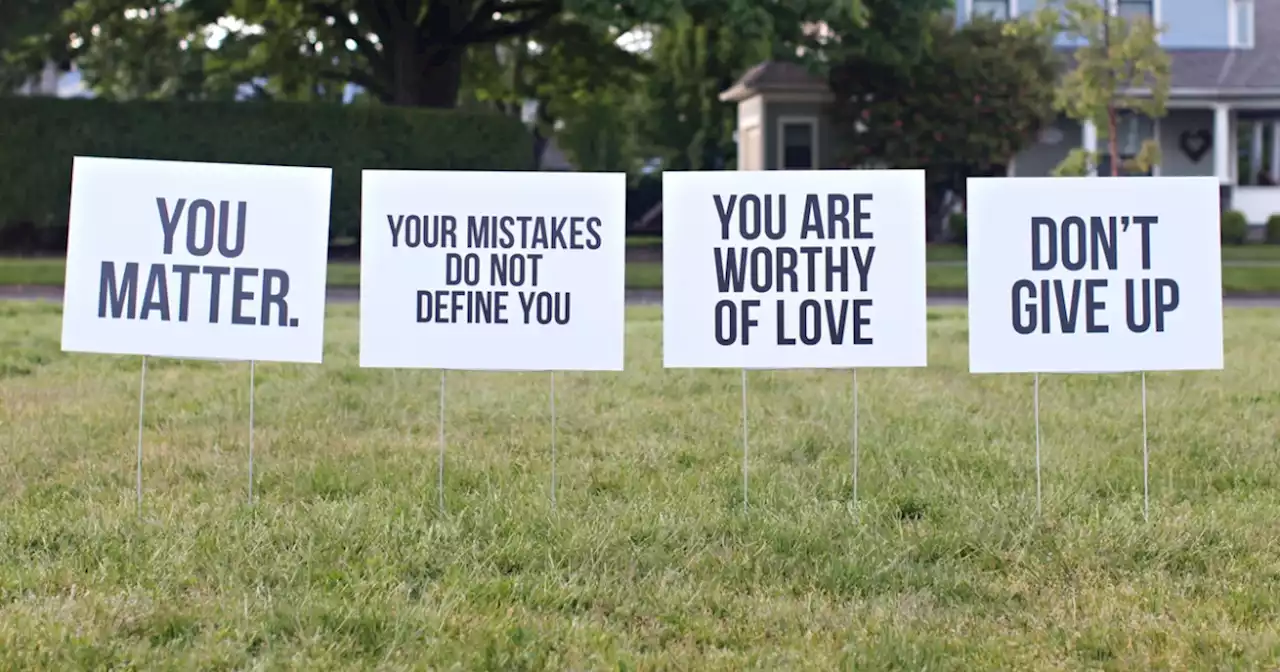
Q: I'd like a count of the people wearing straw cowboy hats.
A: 0